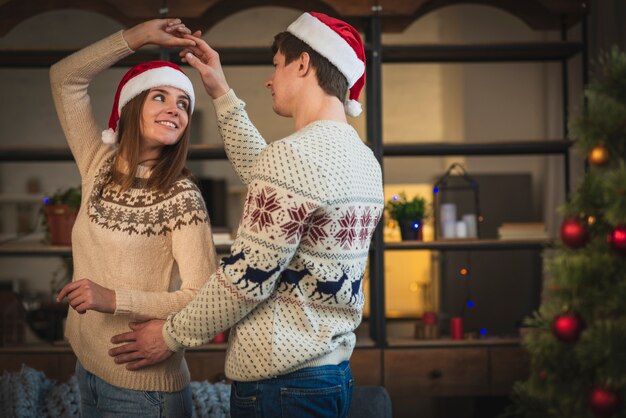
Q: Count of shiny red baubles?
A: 4